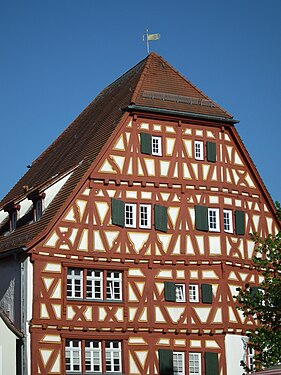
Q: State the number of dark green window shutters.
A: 11